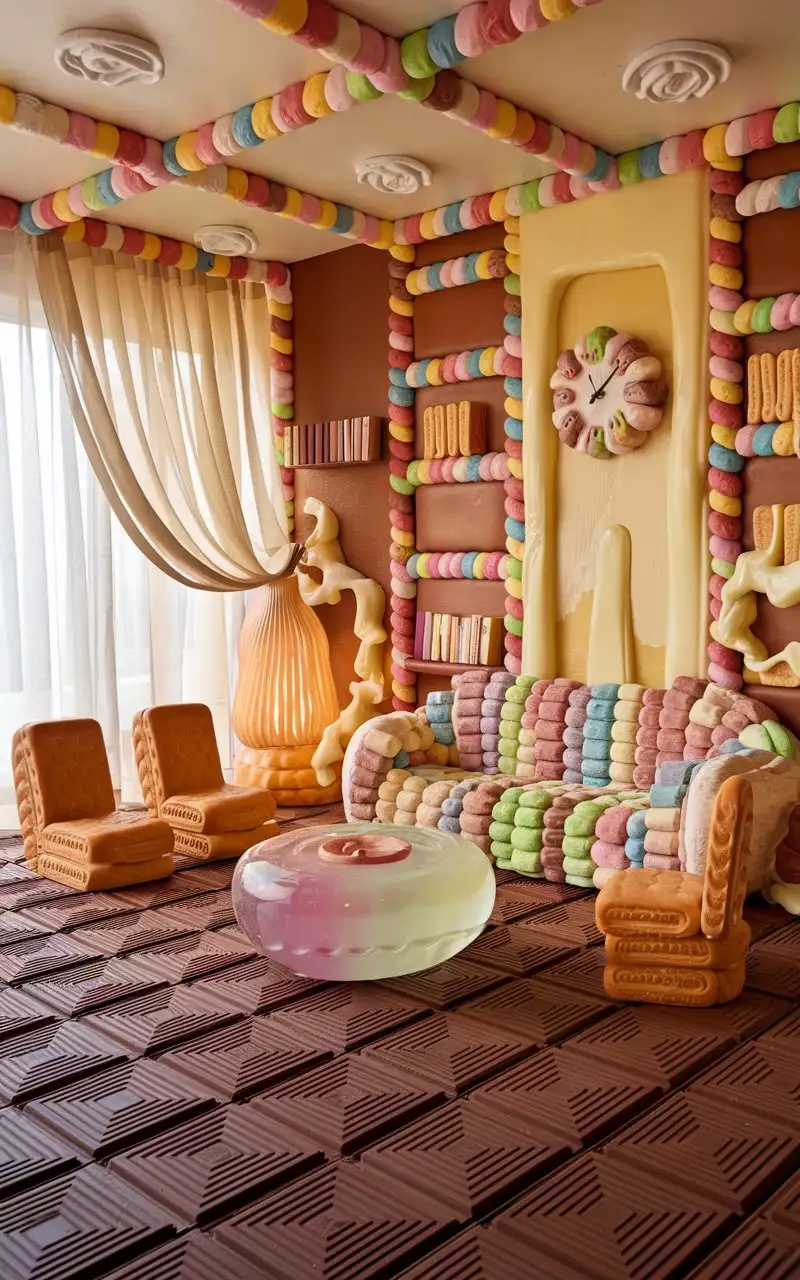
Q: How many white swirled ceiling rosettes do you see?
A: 4